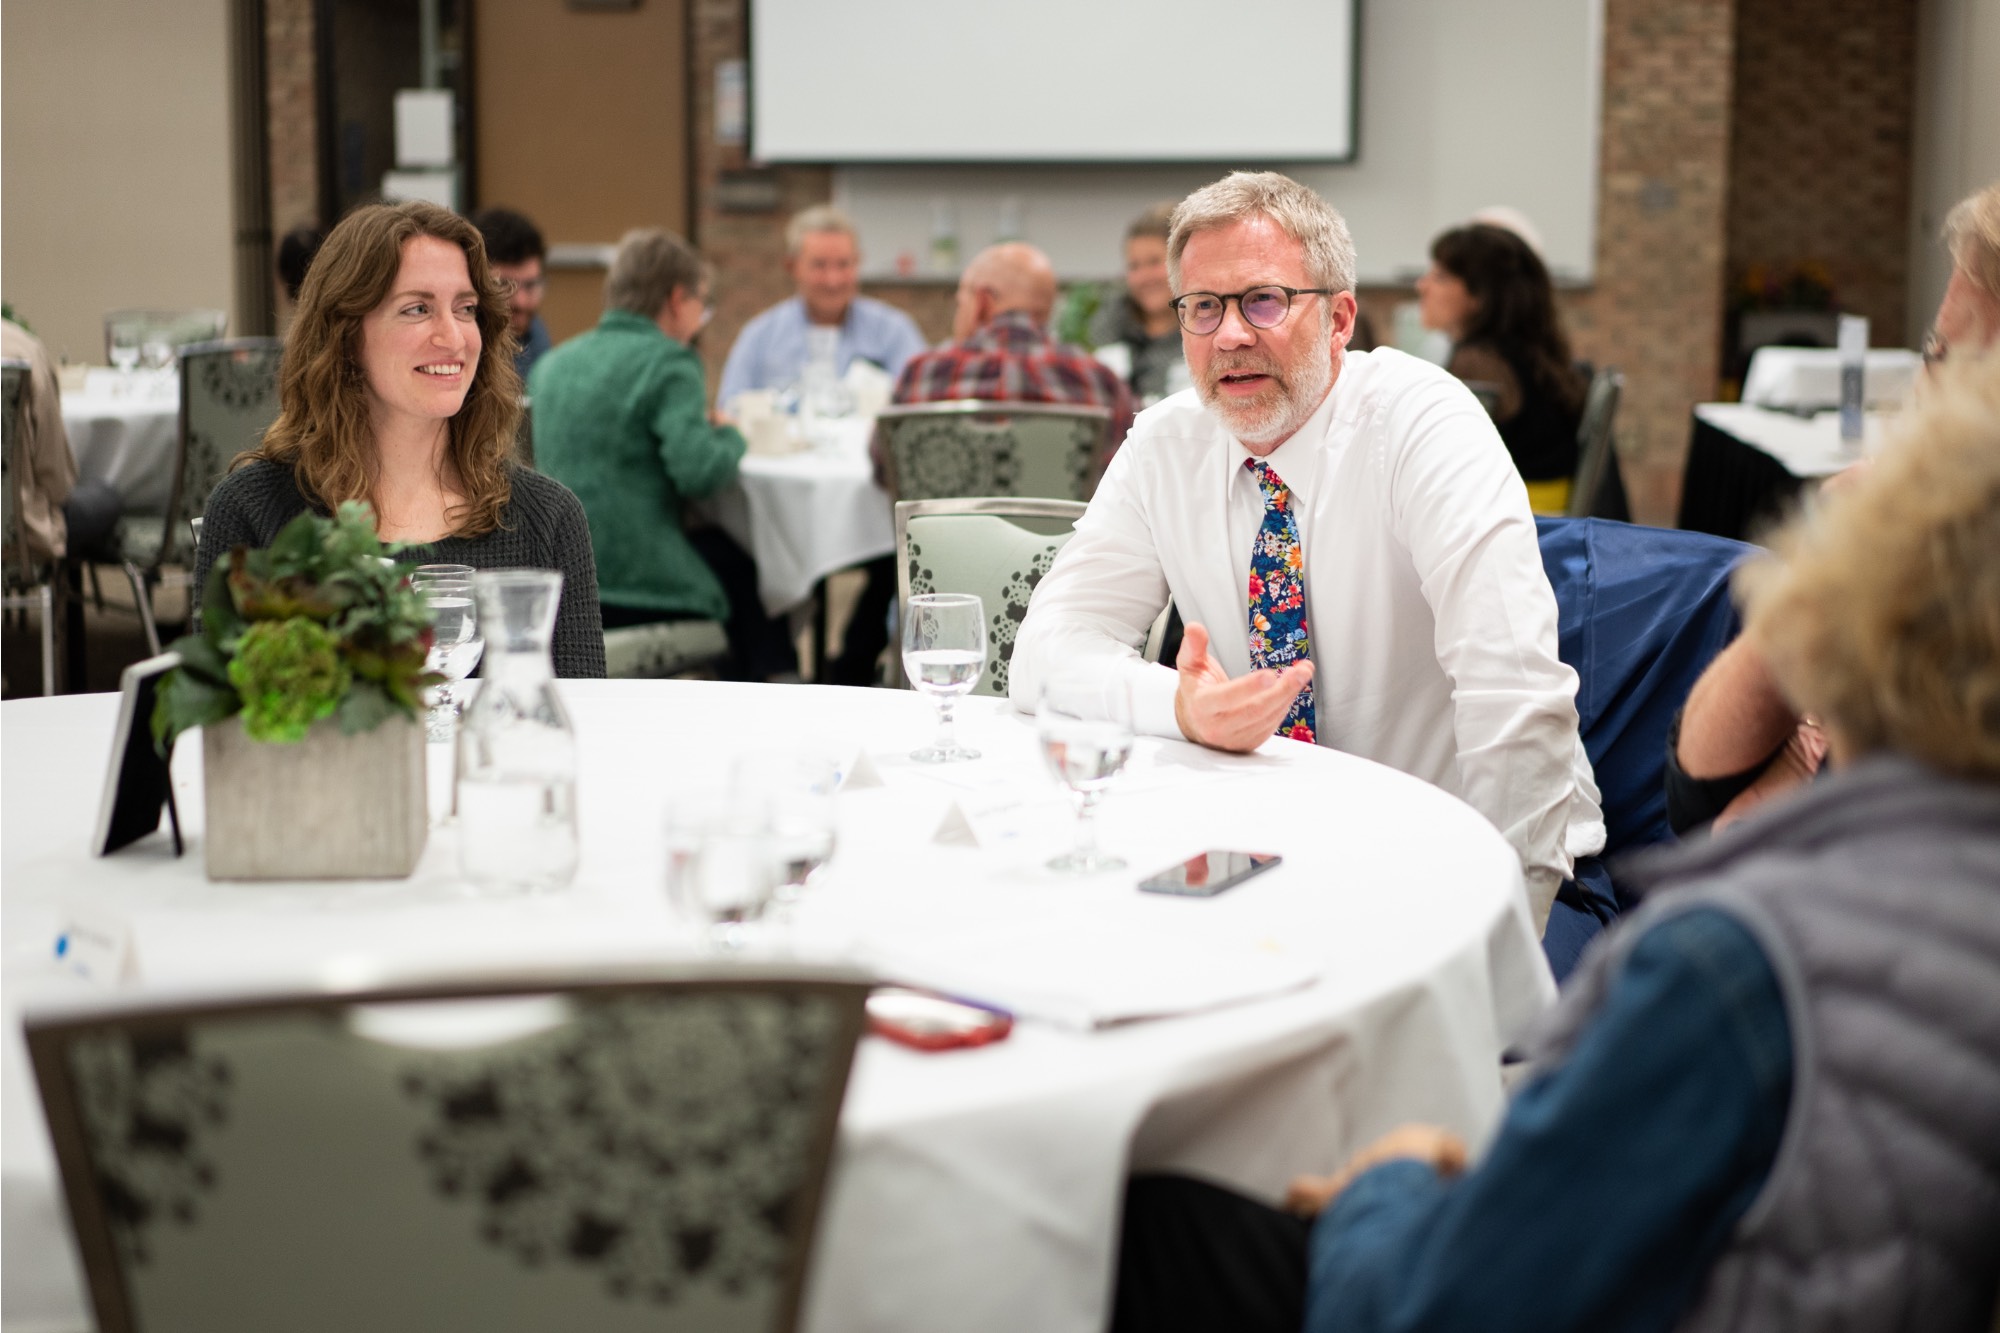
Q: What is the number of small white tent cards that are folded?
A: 3